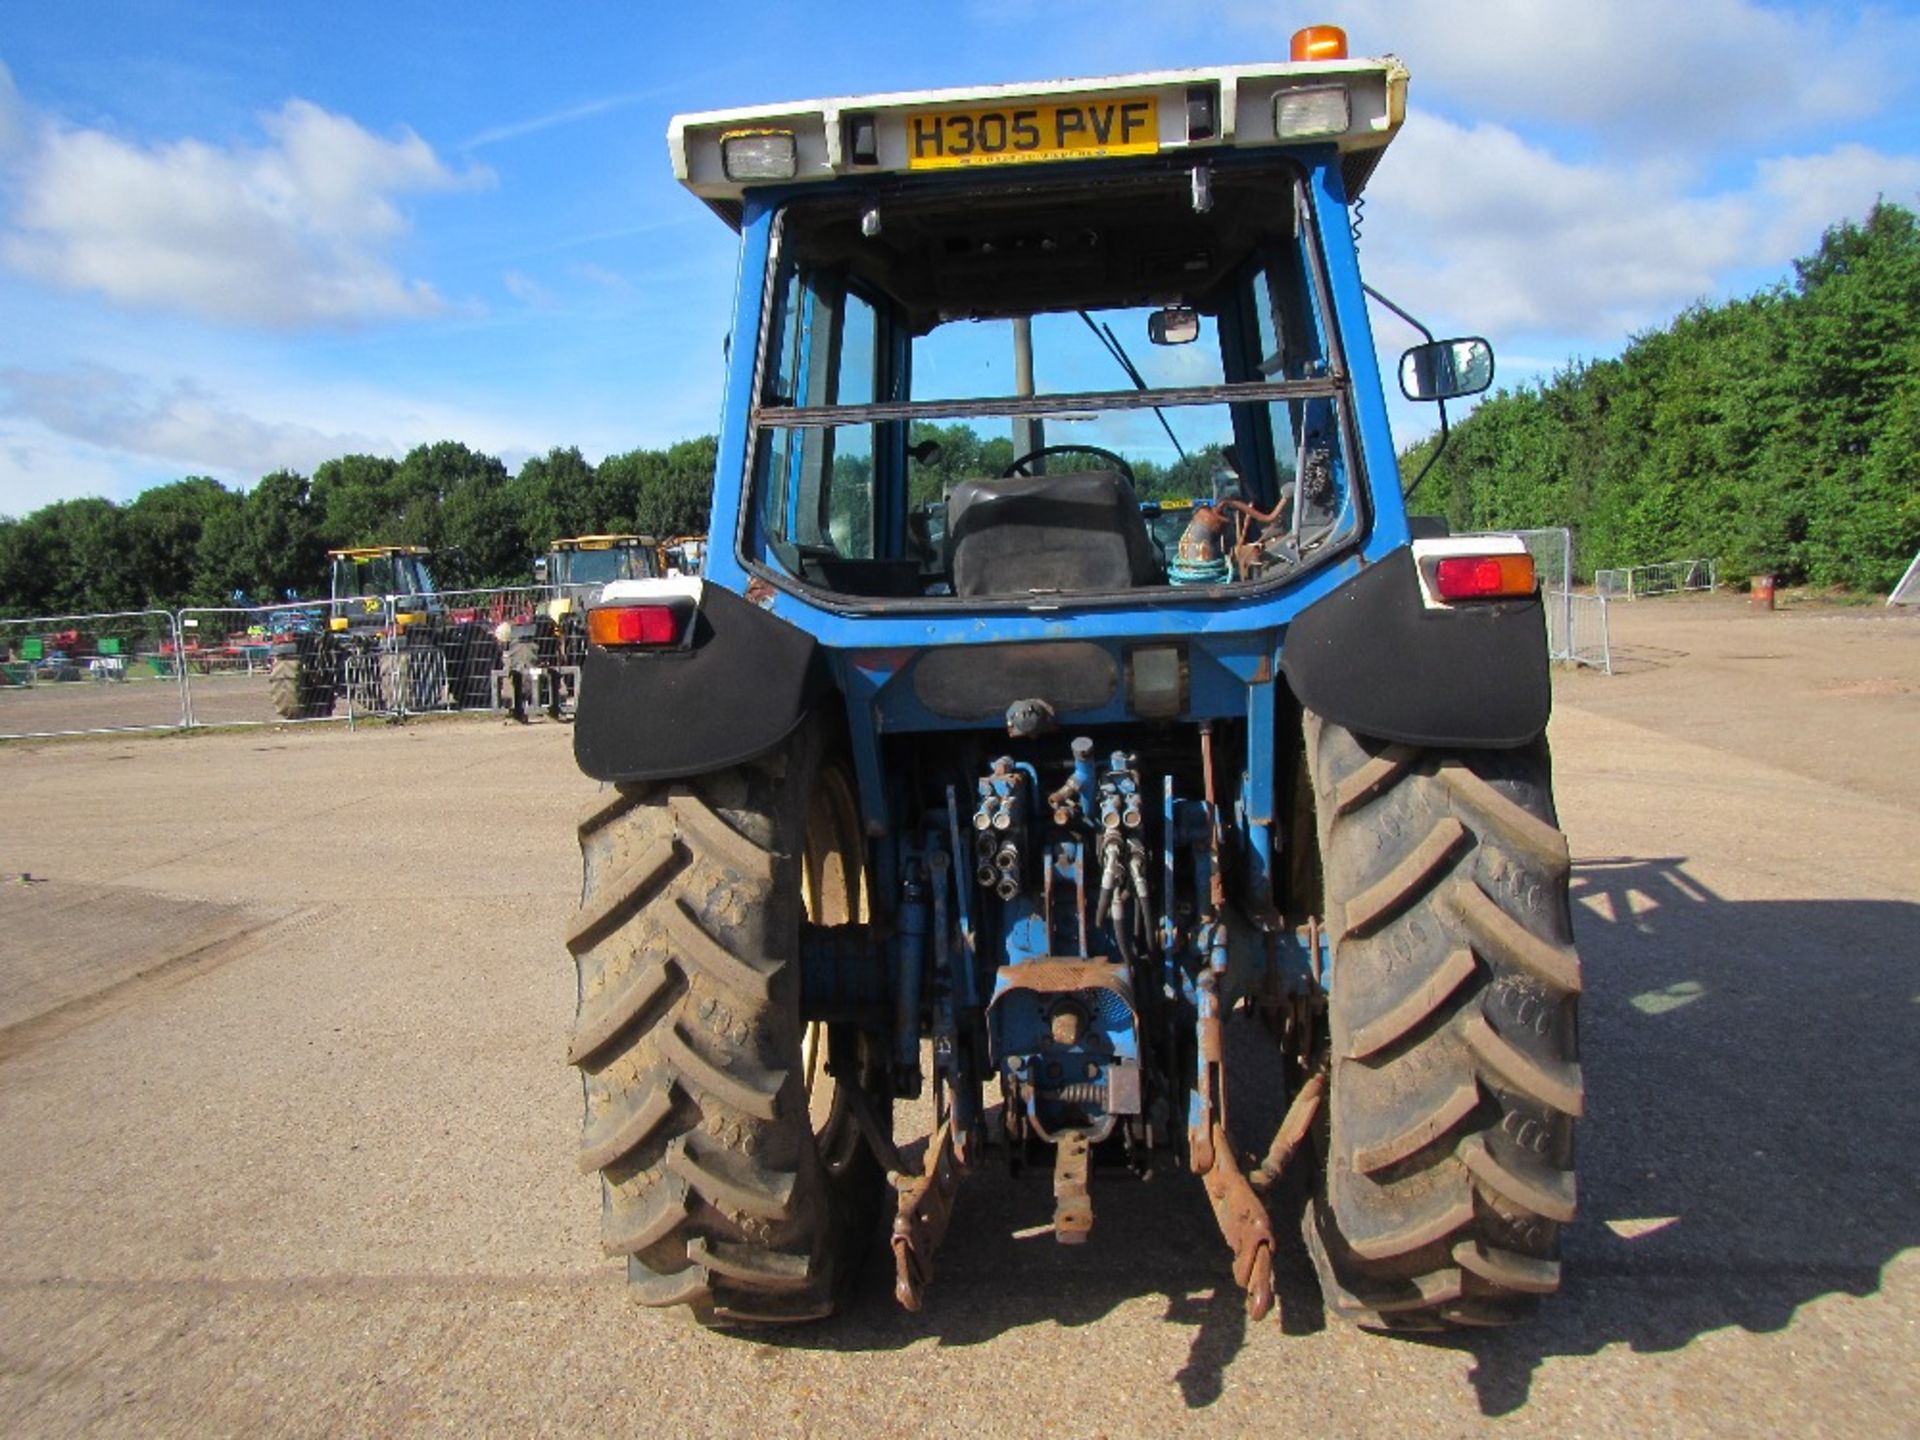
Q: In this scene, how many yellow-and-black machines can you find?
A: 2